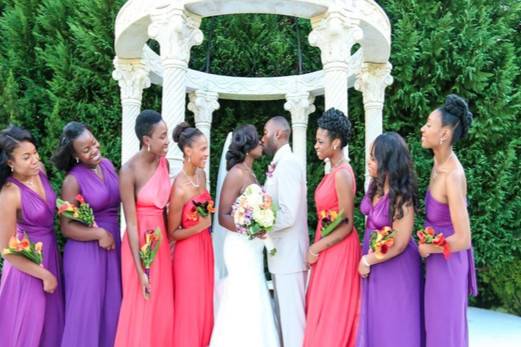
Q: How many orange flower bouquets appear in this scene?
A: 7